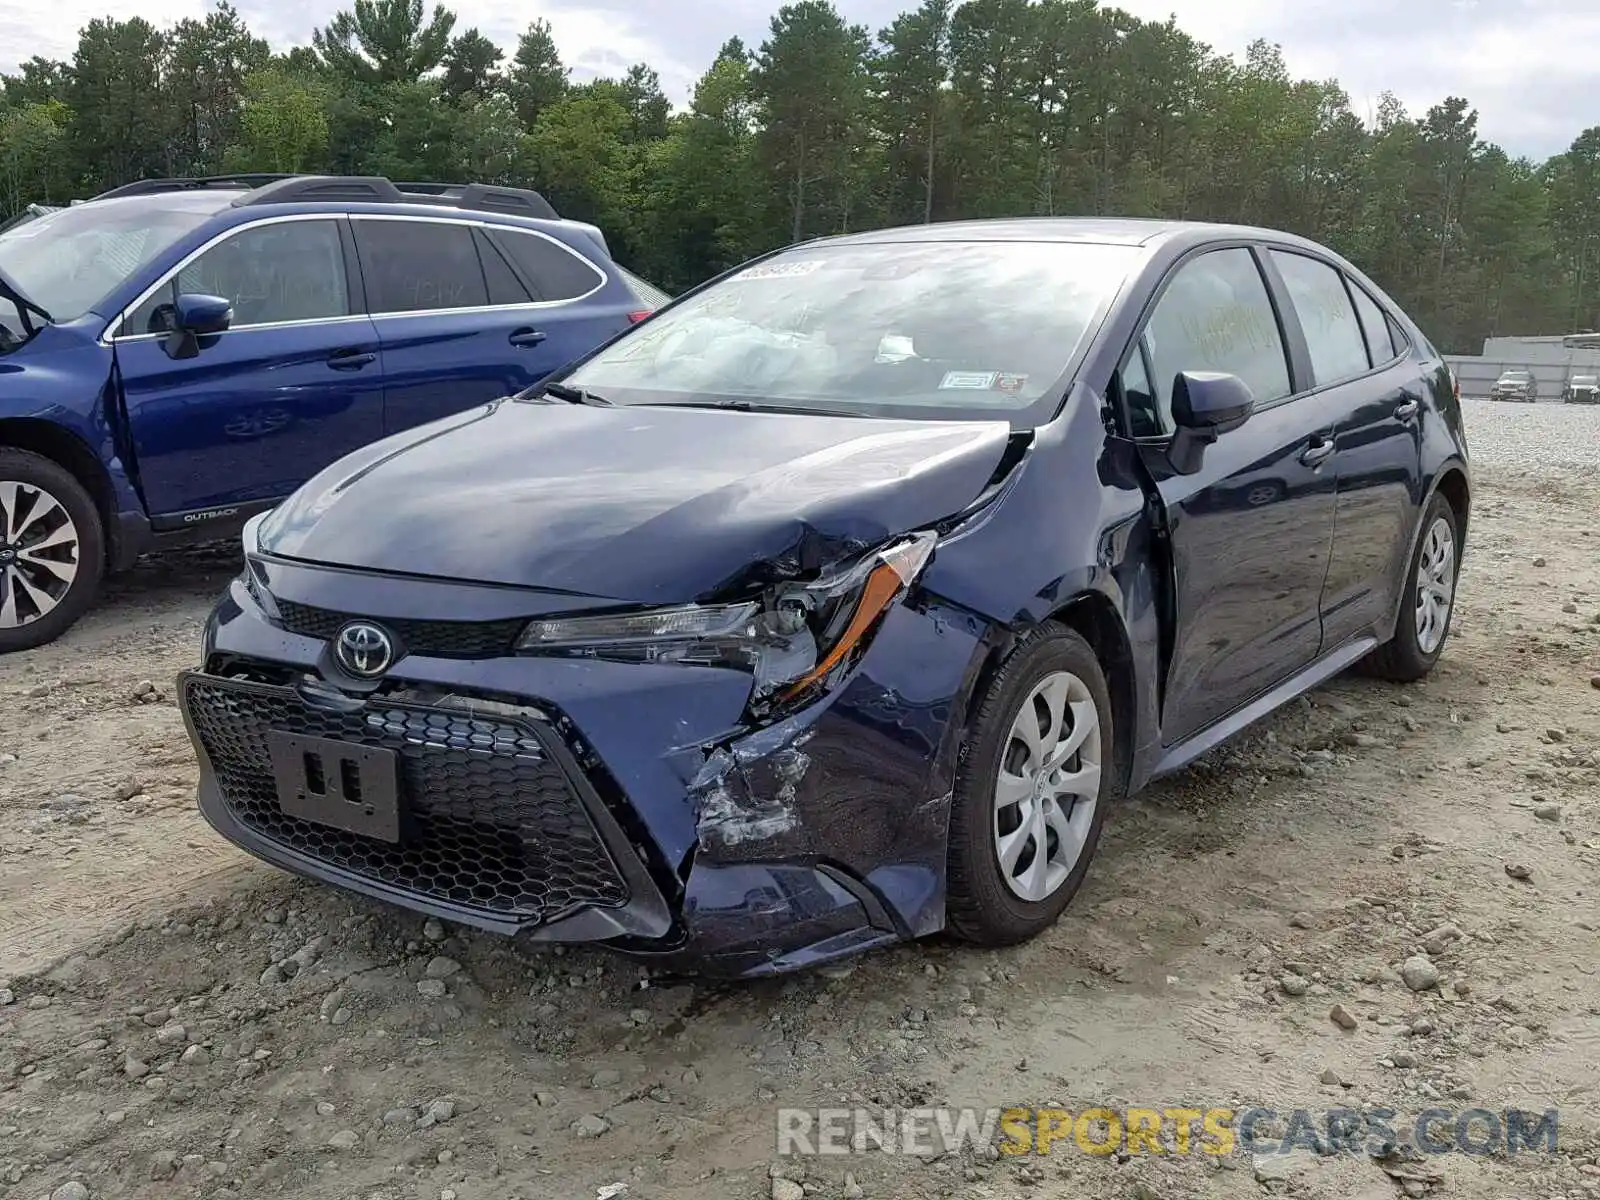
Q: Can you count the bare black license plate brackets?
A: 1